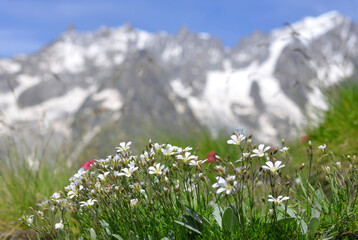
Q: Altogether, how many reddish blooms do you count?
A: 2